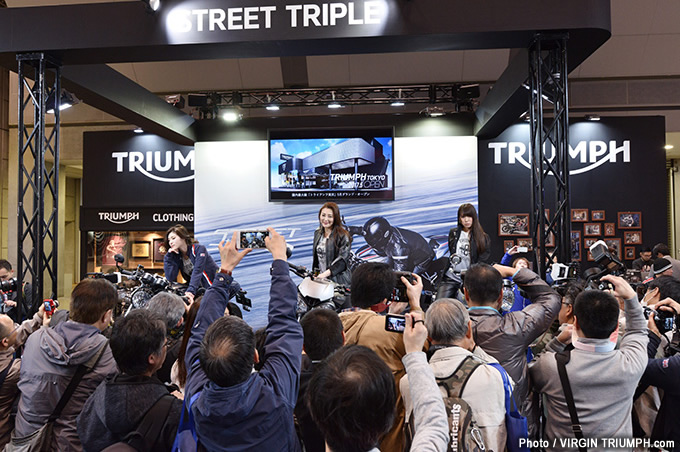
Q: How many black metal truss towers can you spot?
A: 2